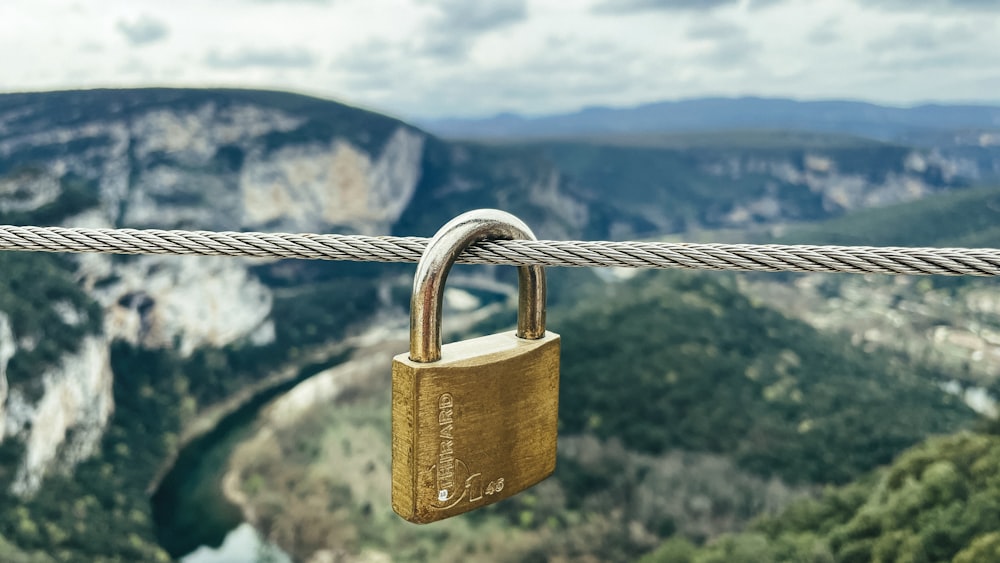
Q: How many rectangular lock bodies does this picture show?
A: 1